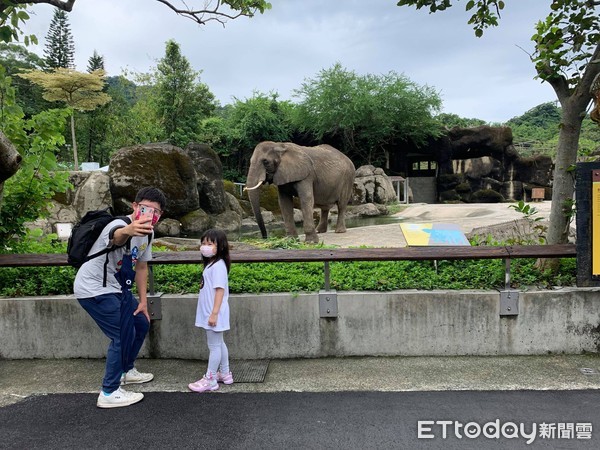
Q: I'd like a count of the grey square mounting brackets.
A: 3